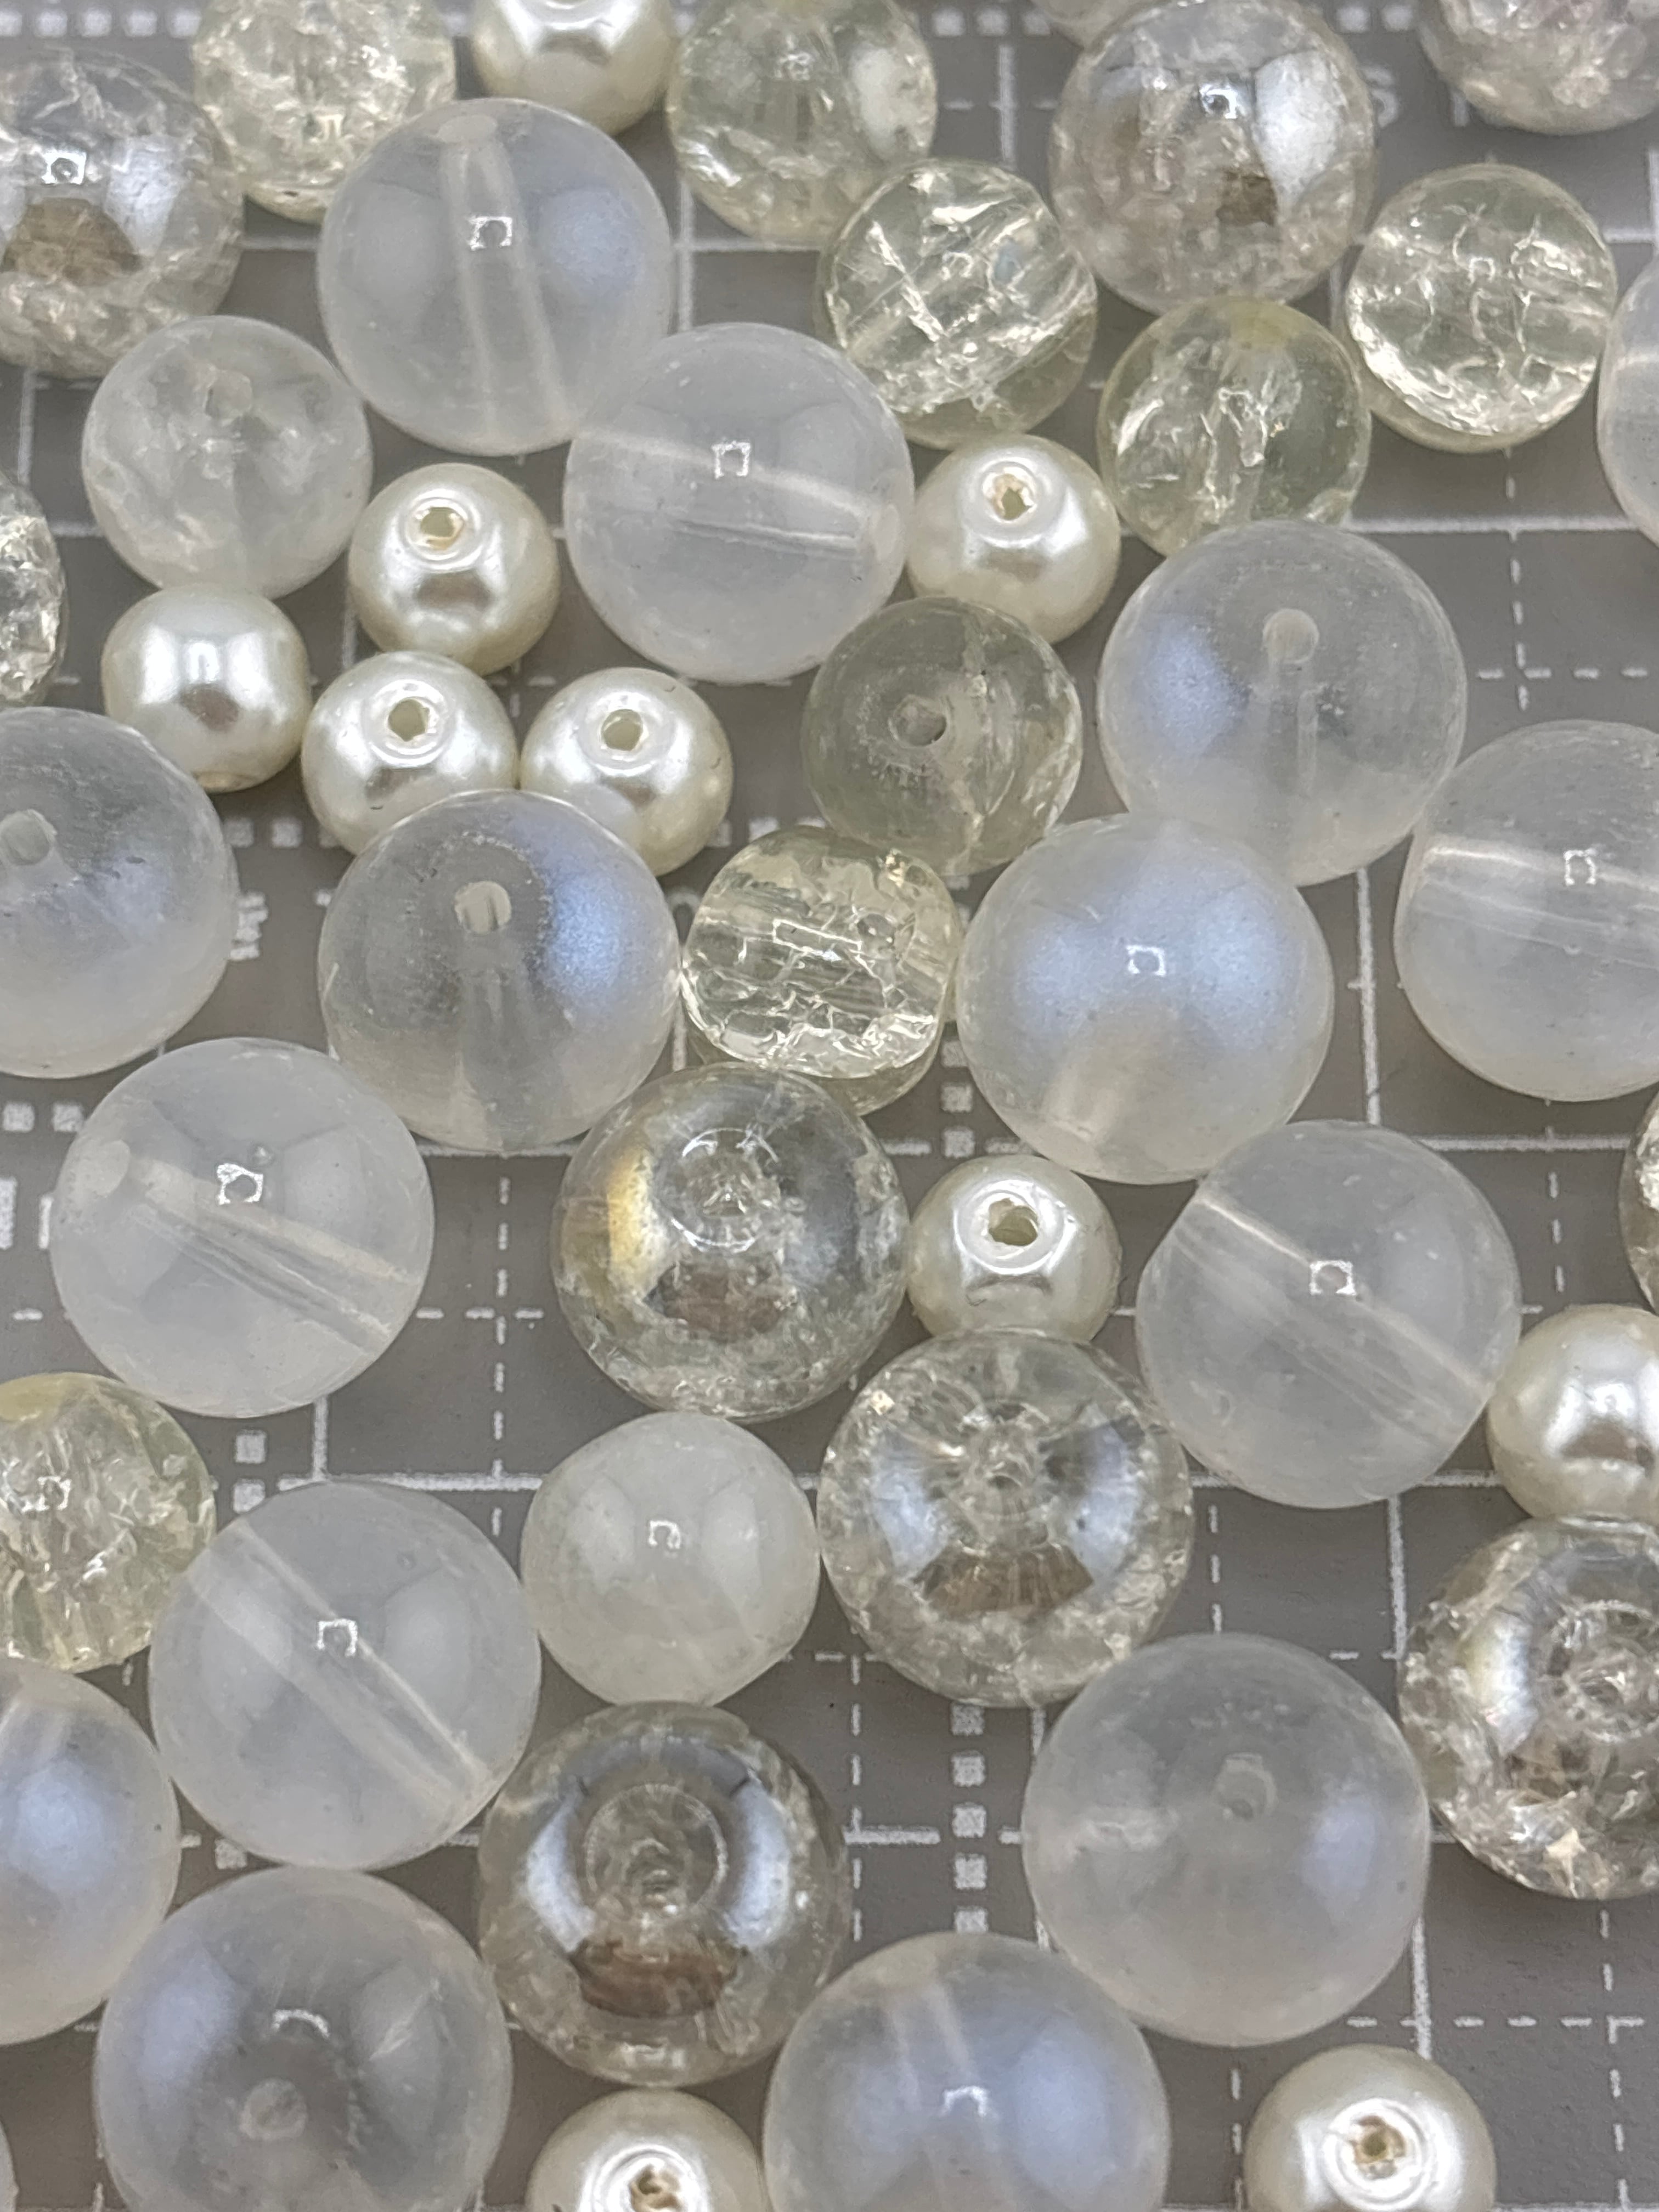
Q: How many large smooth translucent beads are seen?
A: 15